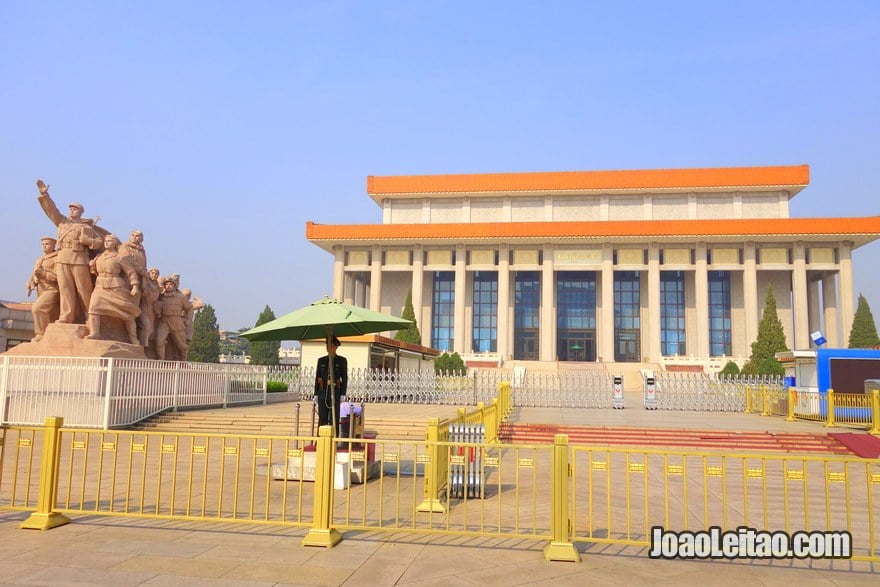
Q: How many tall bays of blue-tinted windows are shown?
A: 7